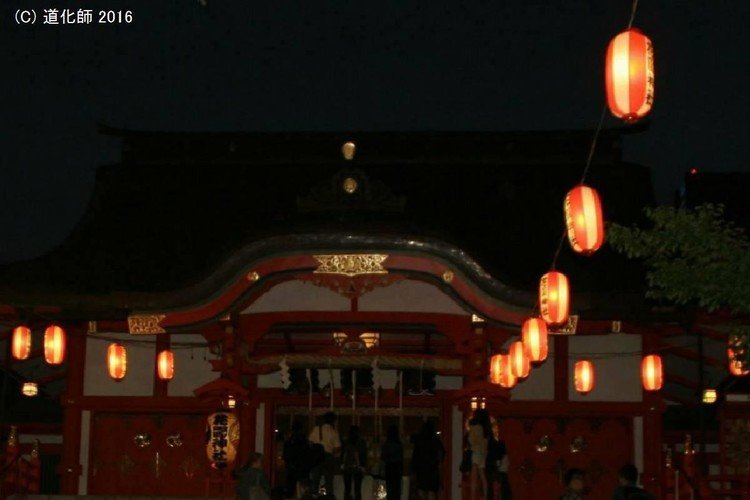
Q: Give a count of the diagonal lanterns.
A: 7